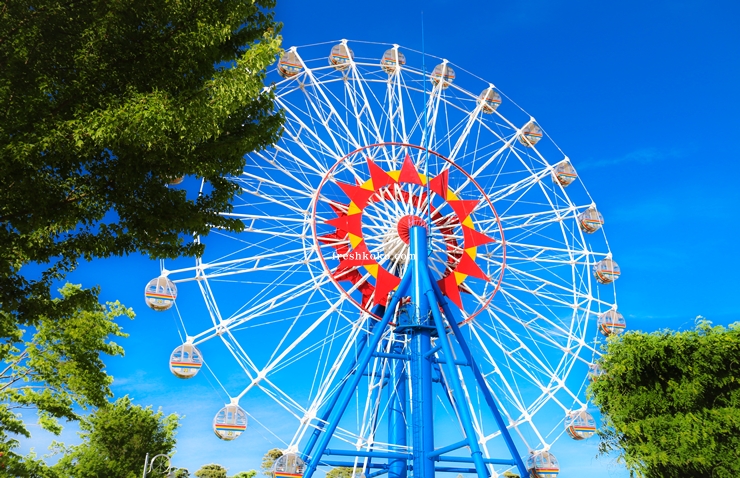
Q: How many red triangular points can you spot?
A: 11